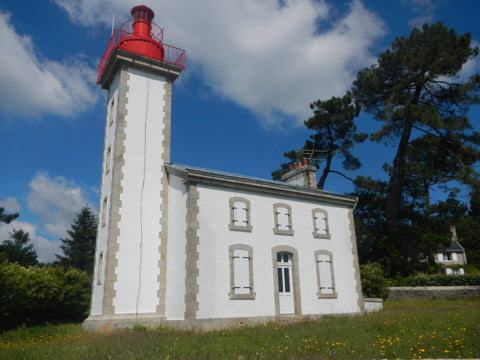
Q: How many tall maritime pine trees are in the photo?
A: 2